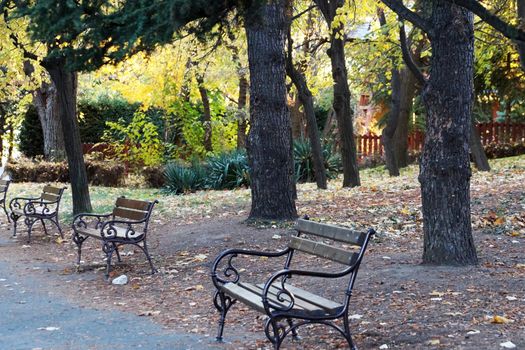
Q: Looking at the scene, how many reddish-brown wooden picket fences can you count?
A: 1